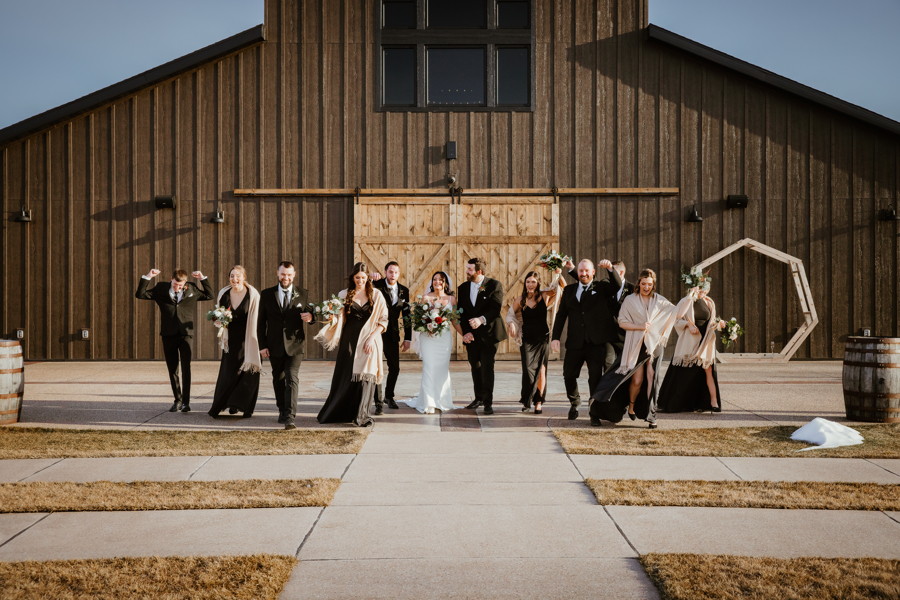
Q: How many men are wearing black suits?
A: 6